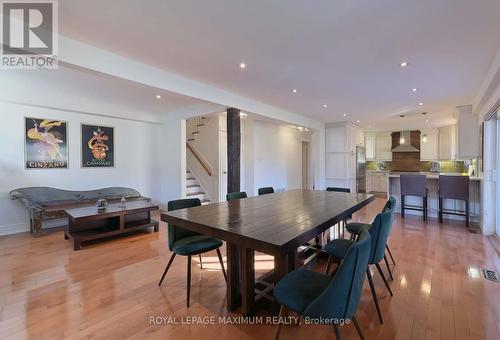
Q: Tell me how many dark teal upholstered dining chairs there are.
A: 7